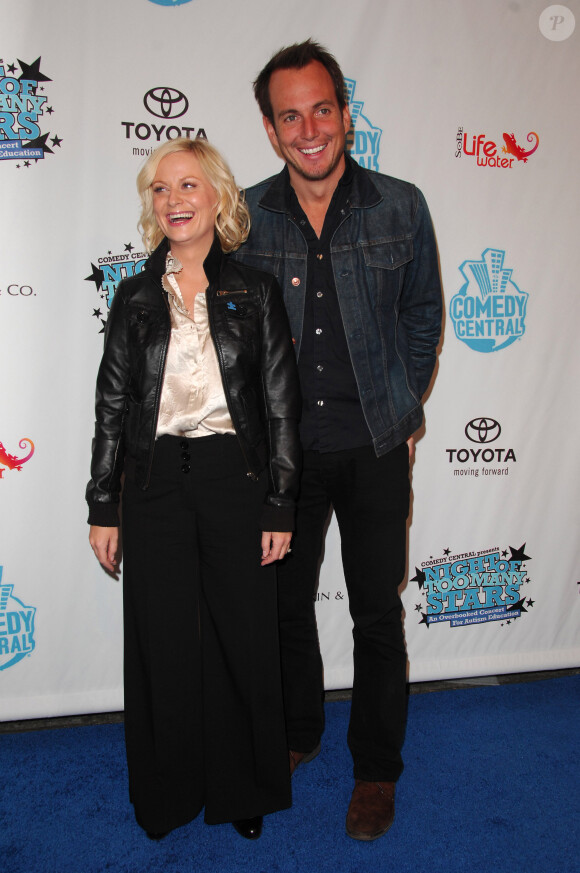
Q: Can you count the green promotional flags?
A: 0